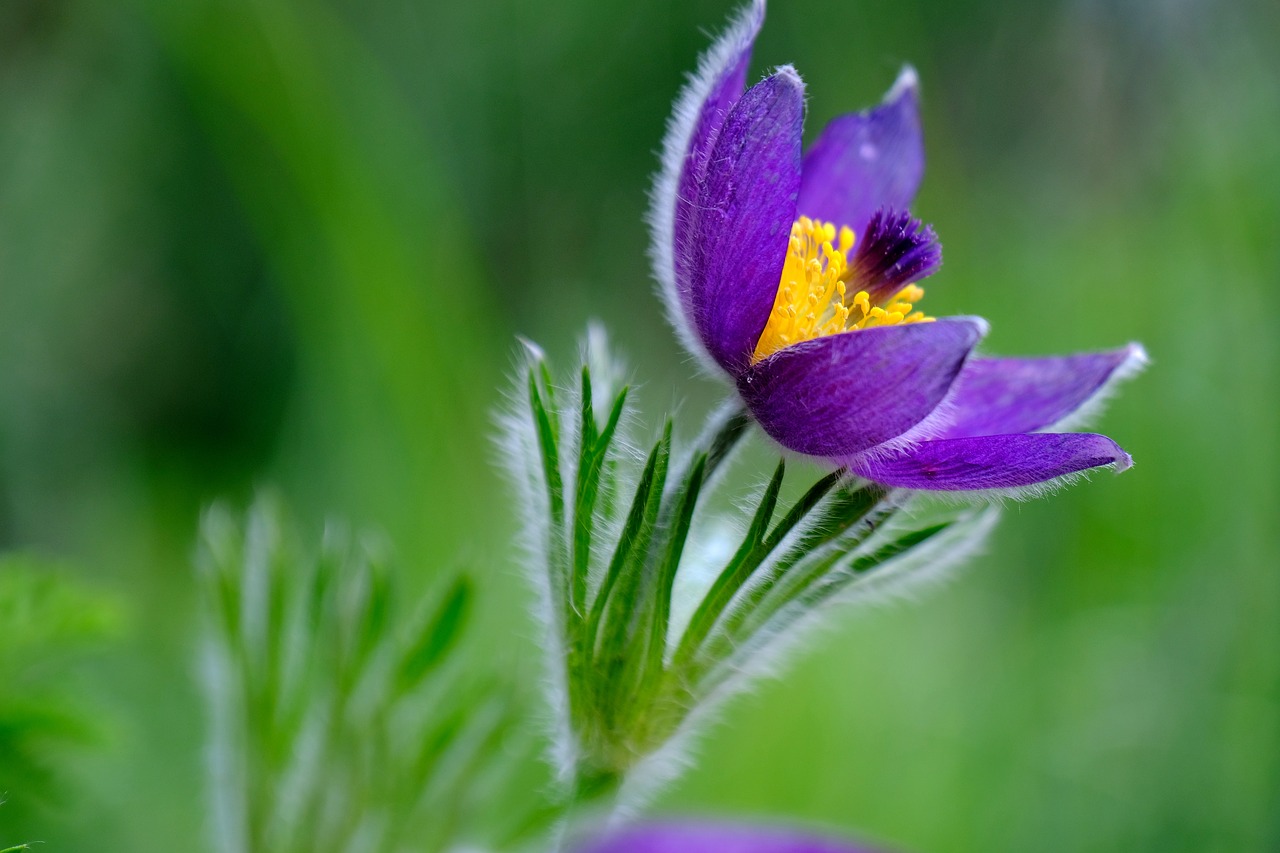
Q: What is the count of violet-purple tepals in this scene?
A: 6